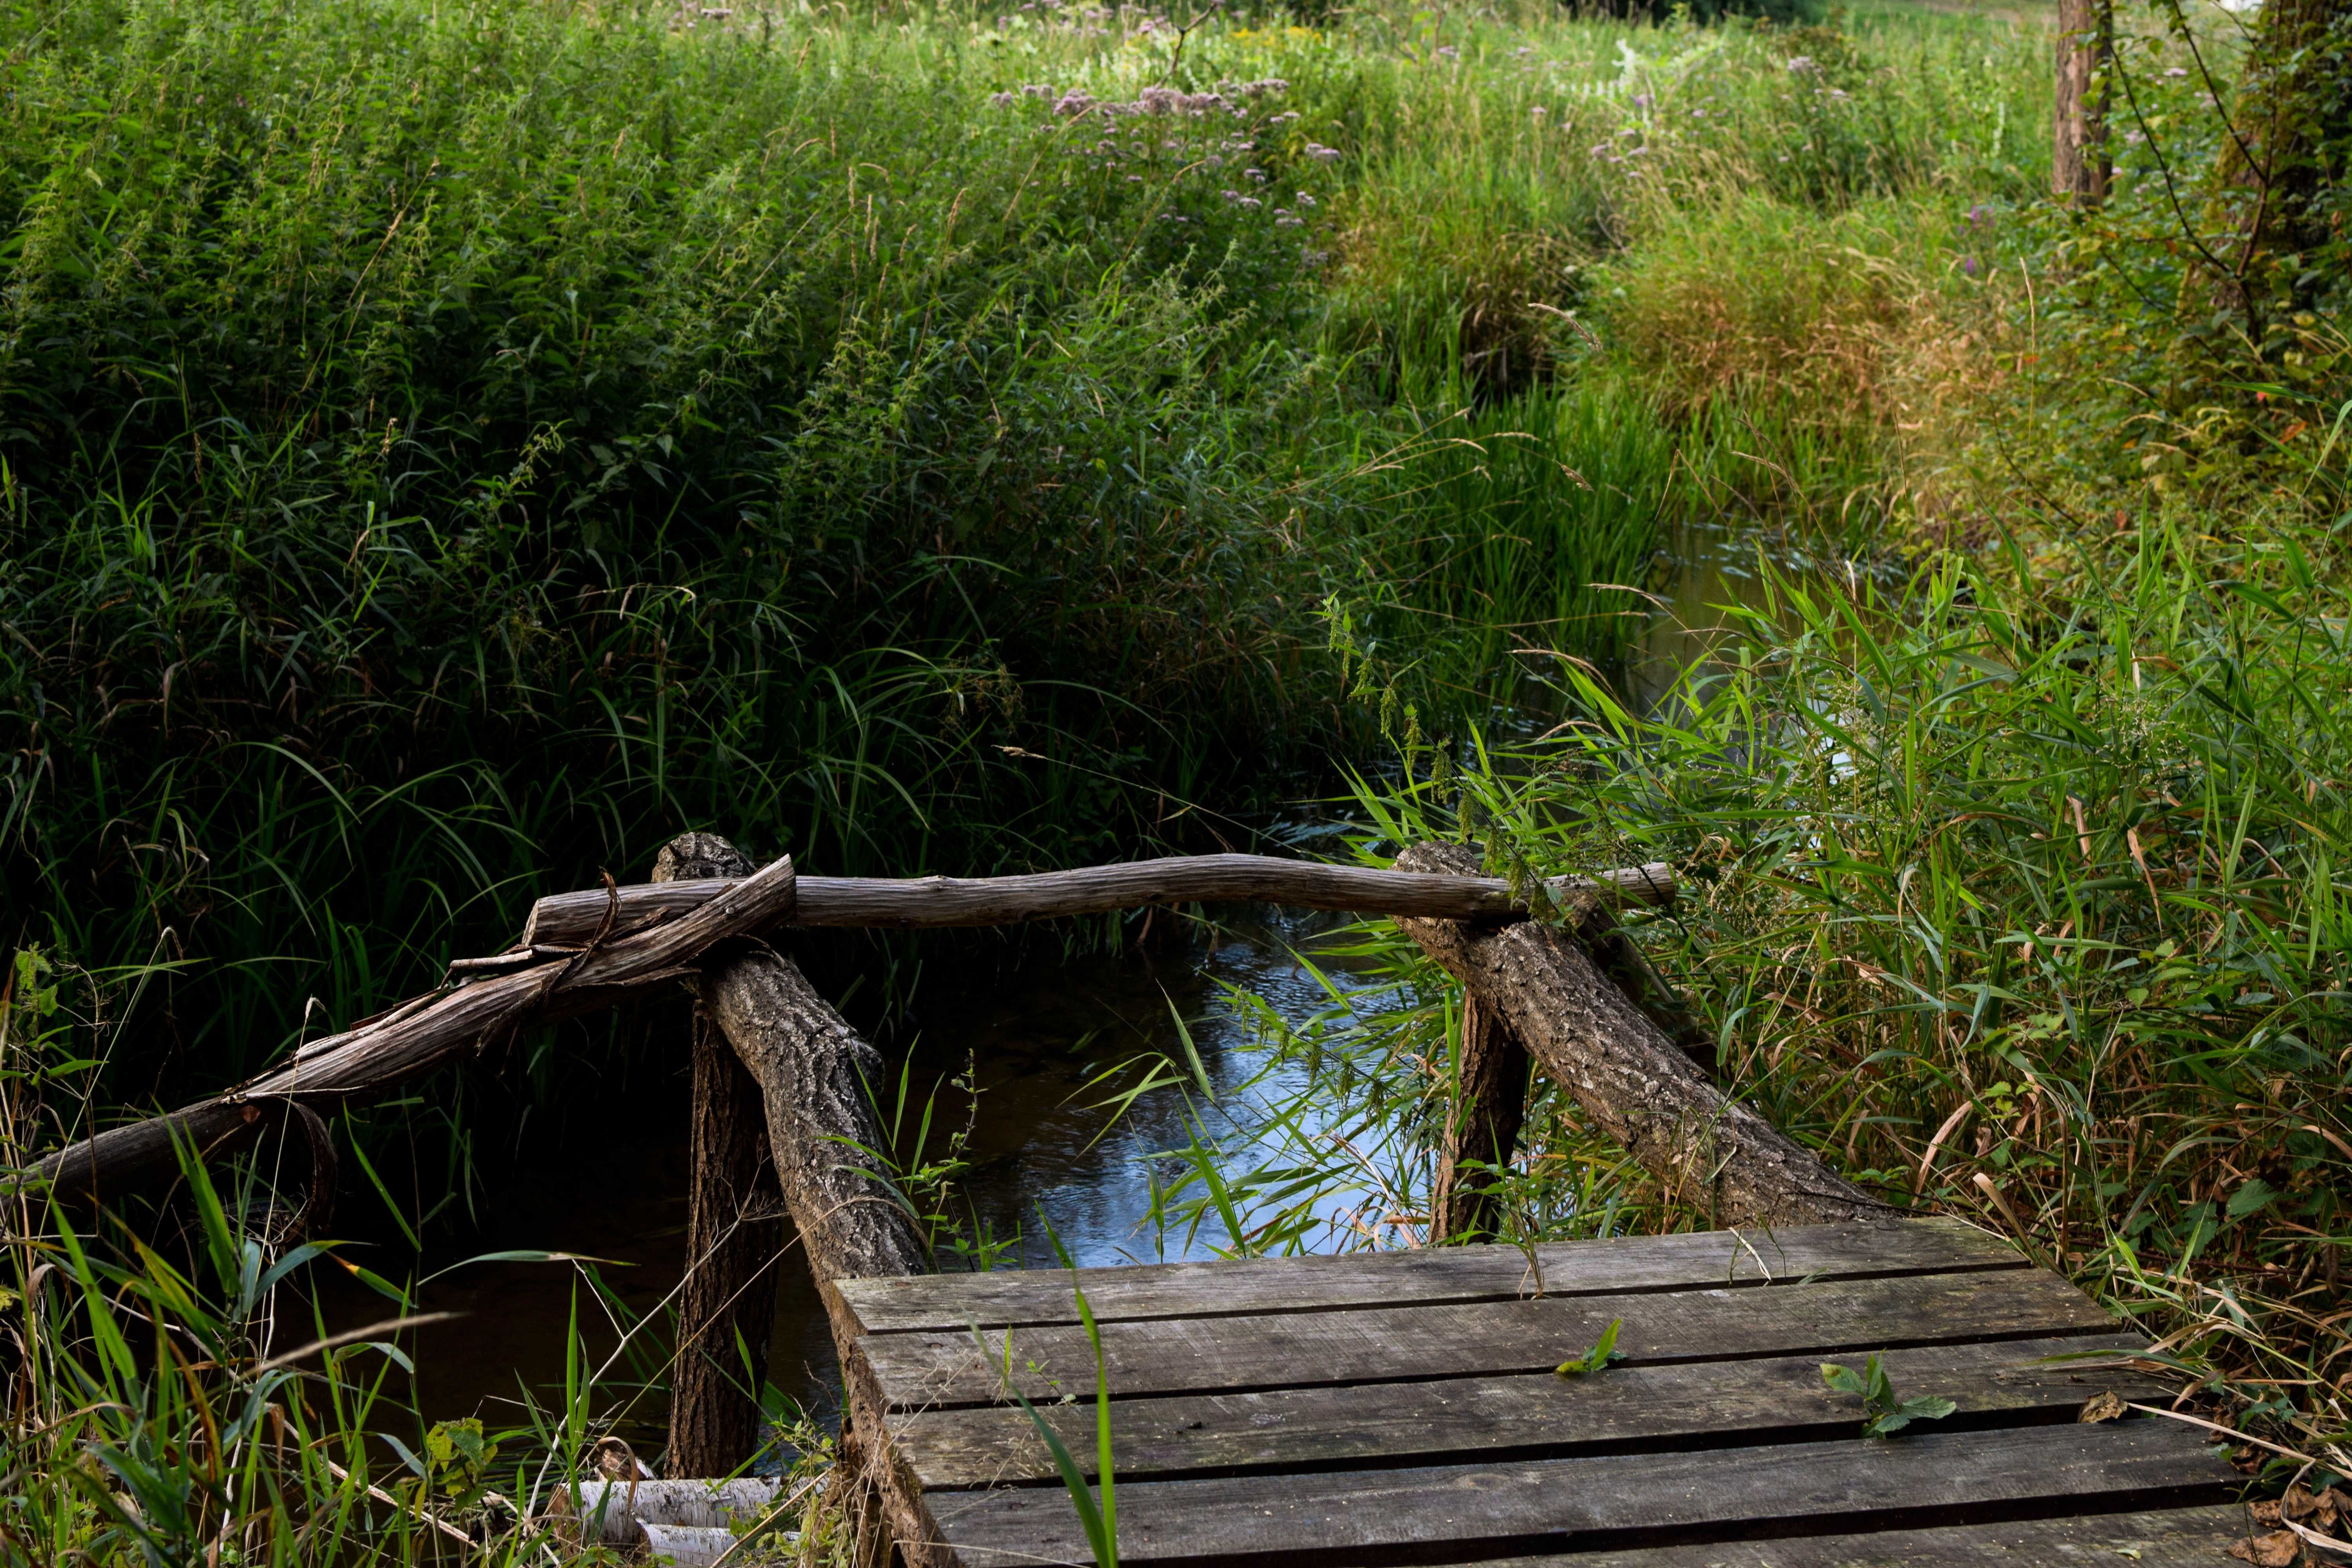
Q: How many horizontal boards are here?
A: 5